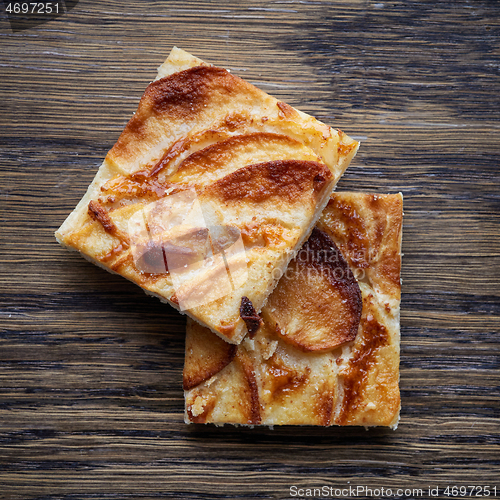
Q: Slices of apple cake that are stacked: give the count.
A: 2